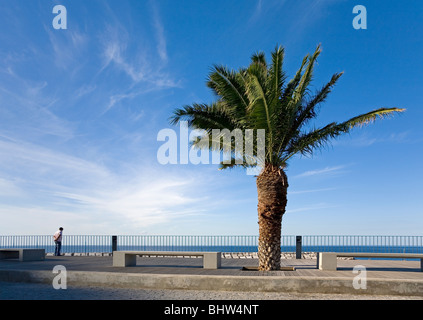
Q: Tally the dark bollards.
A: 2